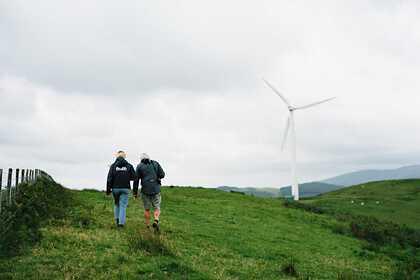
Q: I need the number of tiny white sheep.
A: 3